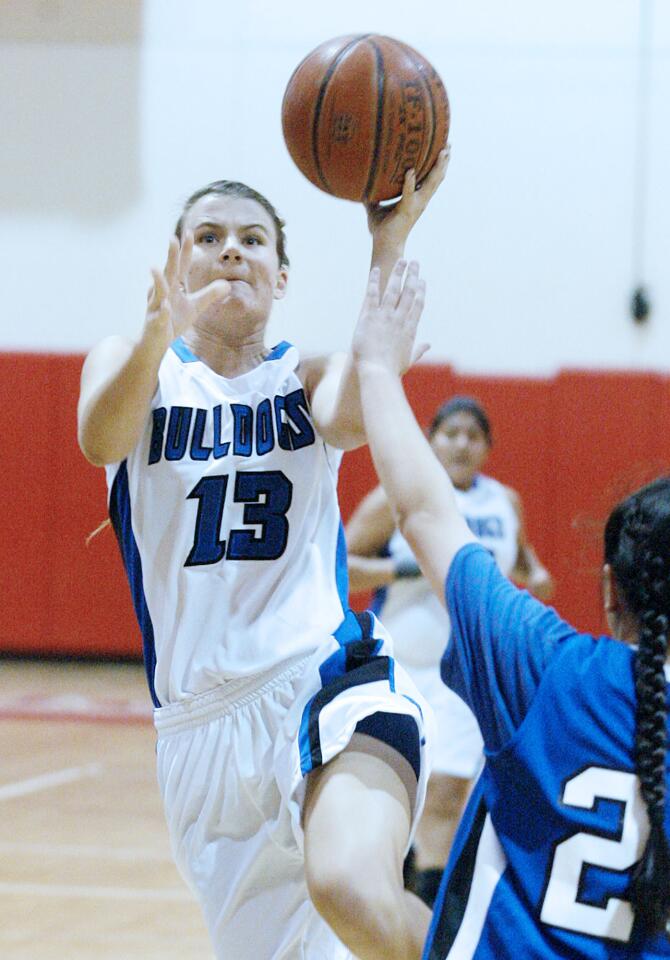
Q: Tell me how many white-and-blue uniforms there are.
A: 2